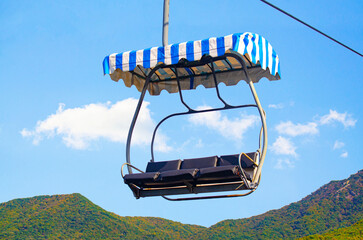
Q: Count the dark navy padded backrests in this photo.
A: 3